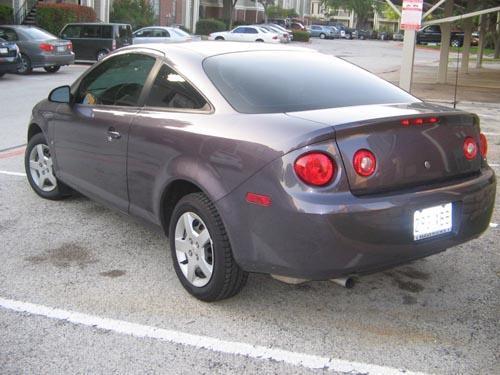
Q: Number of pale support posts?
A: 4